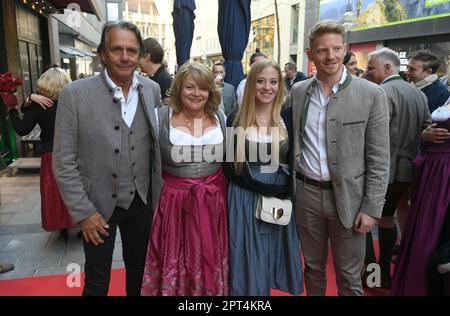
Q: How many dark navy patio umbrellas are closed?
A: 2